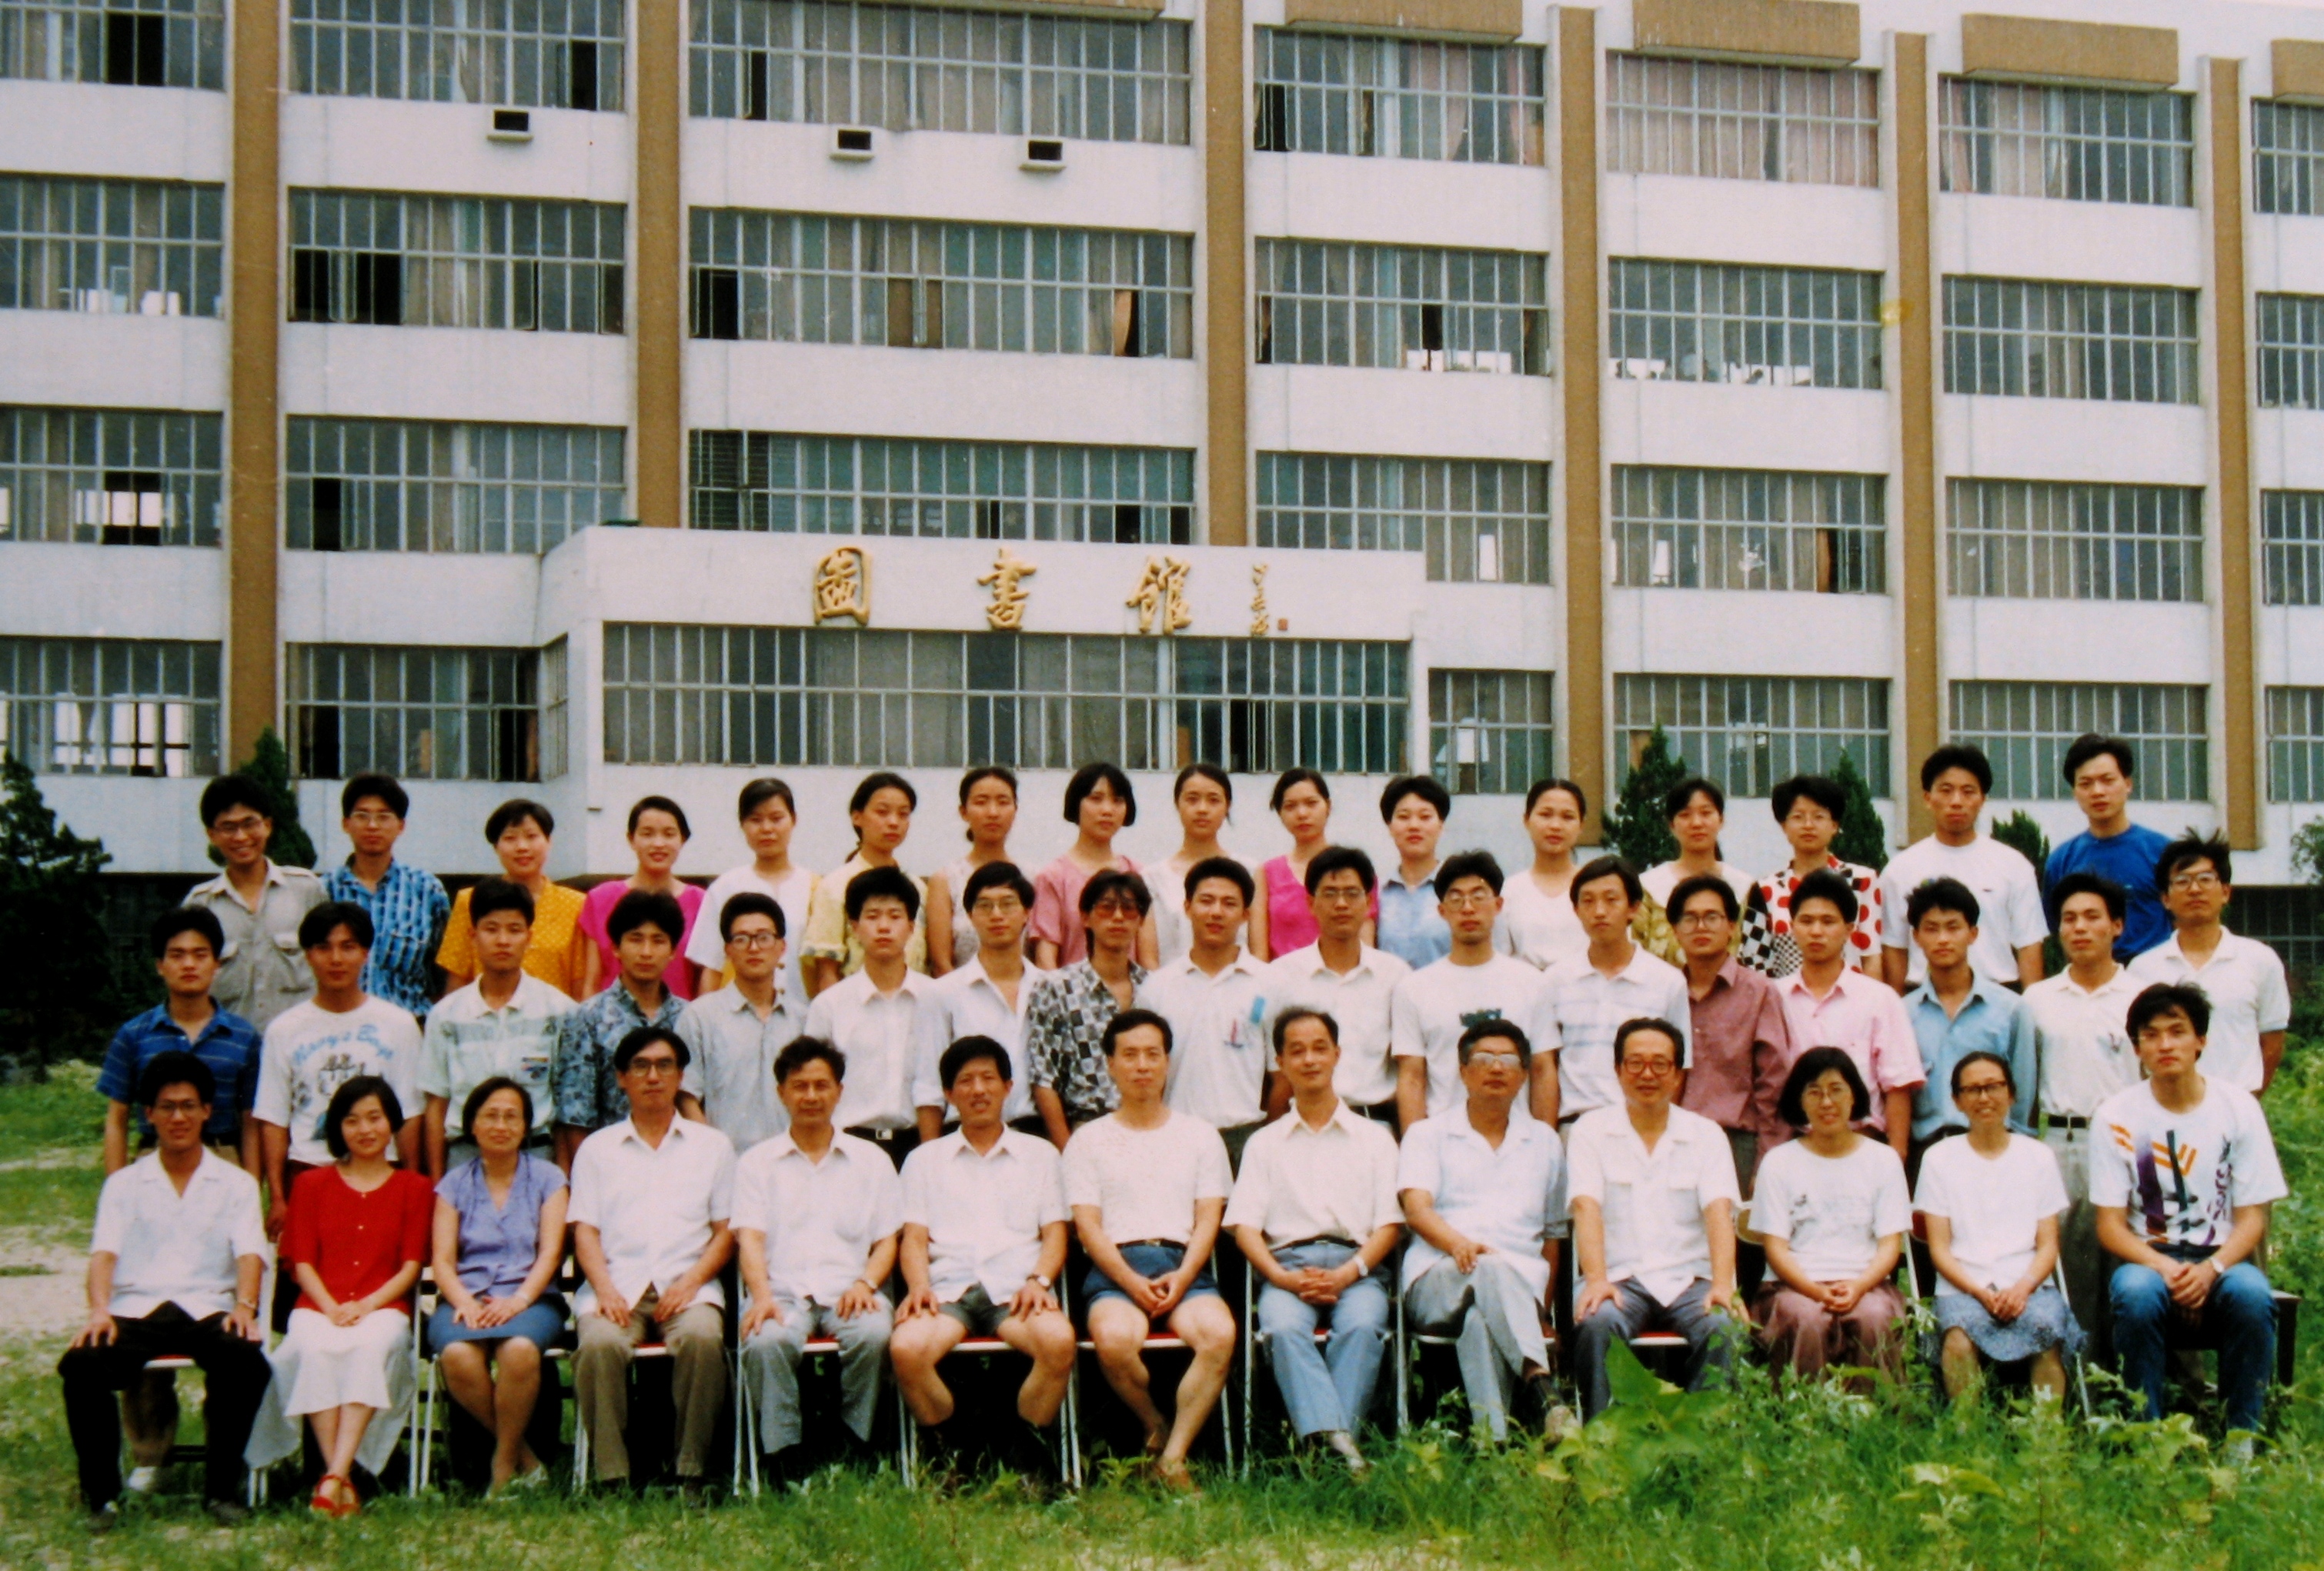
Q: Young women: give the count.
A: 13